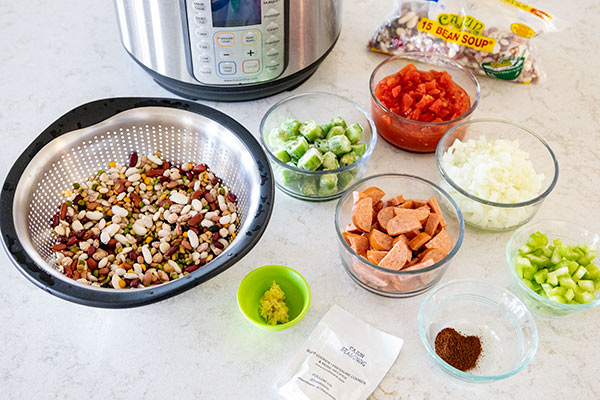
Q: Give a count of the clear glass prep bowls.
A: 6